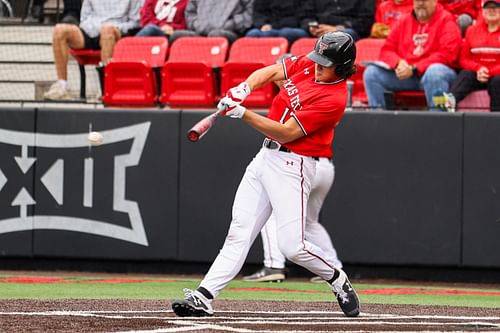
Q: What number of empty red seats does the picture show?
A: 5